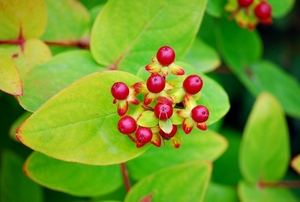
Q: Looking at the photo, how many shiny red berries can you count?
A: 11